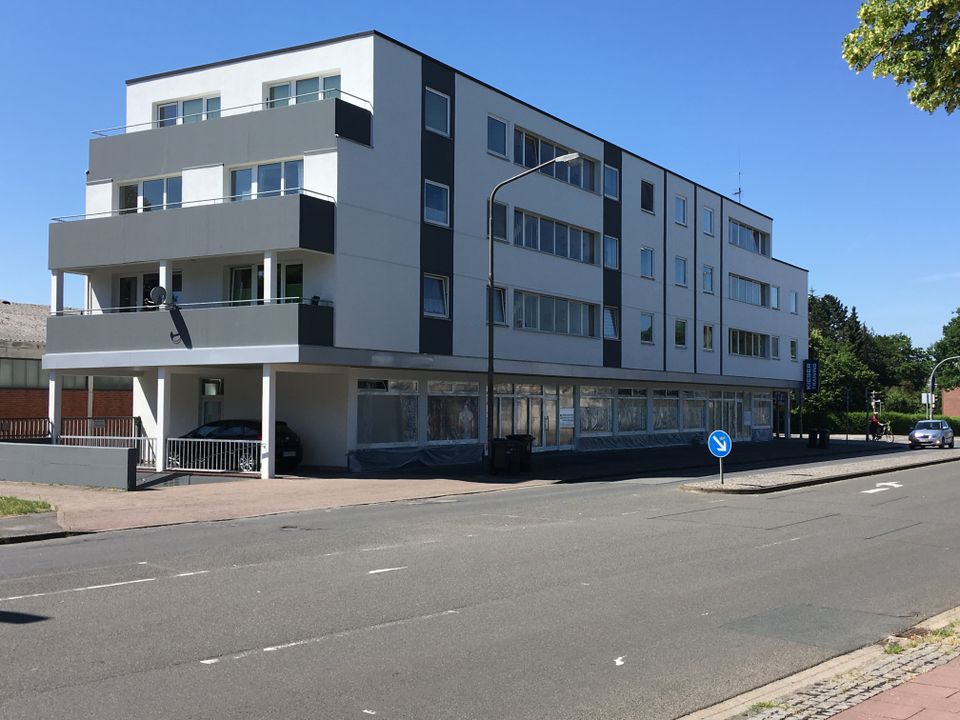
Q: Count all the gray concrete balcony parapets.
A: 3